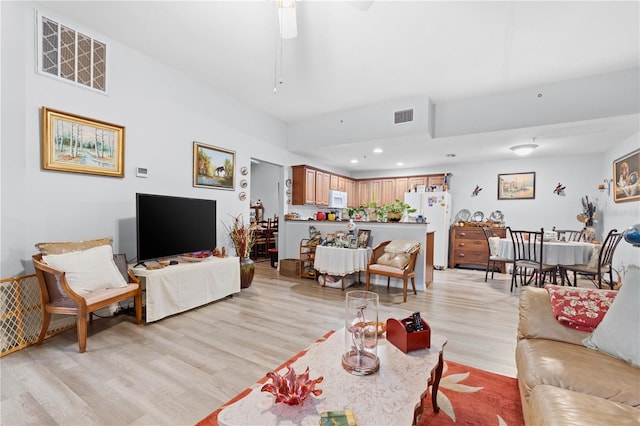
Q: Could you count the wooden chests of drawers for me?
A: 1